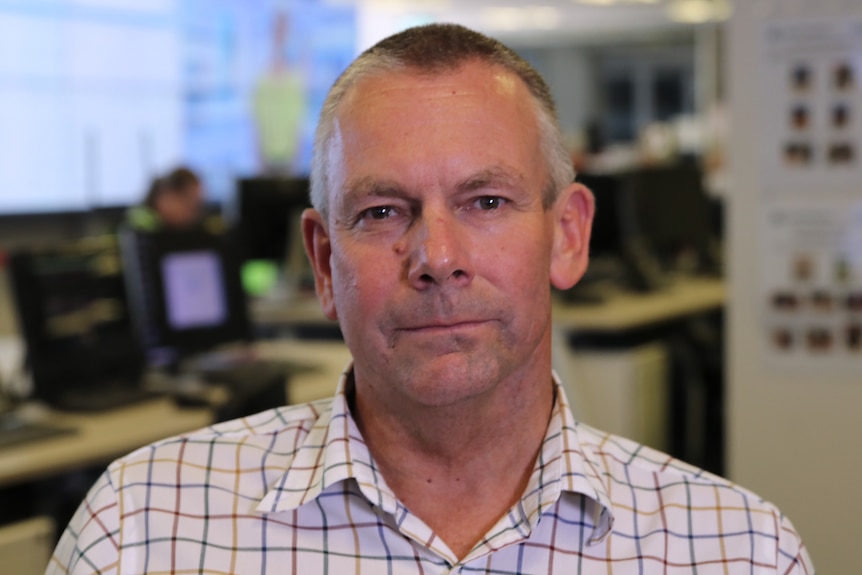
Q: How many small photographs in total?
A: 14